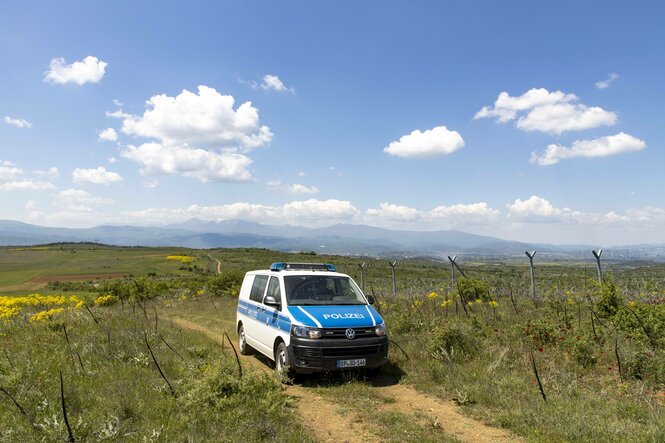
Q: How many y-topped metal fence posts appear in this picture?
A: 5